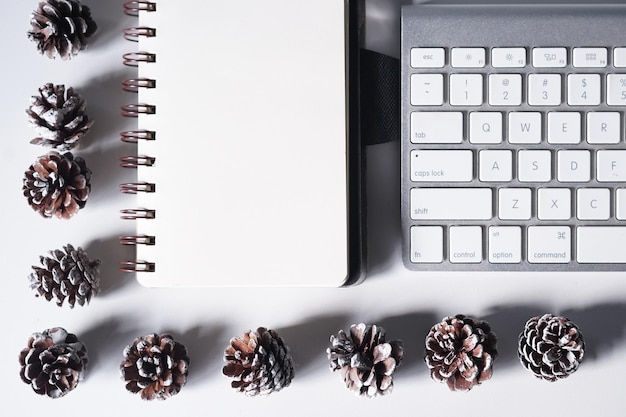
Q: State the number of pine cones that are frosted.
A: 10